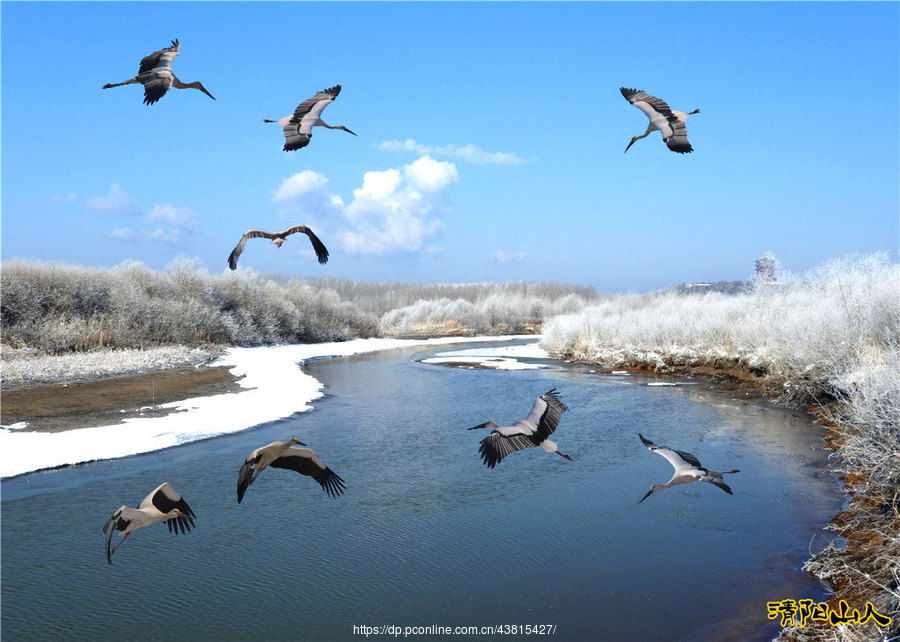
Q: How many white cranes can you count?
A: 8